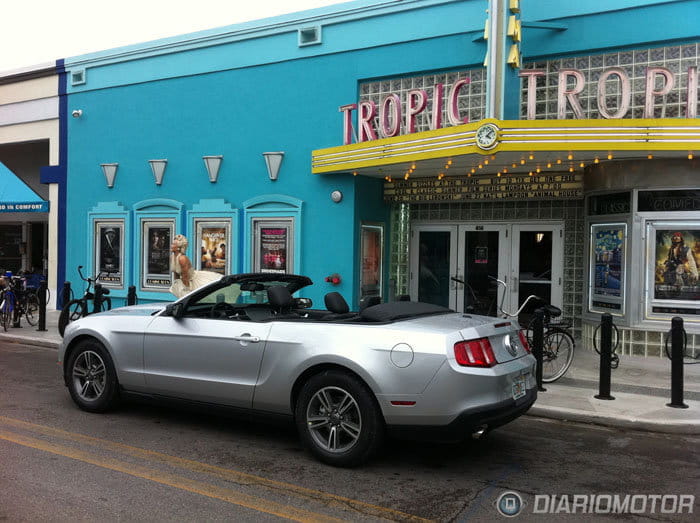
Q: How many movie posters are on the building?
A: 7